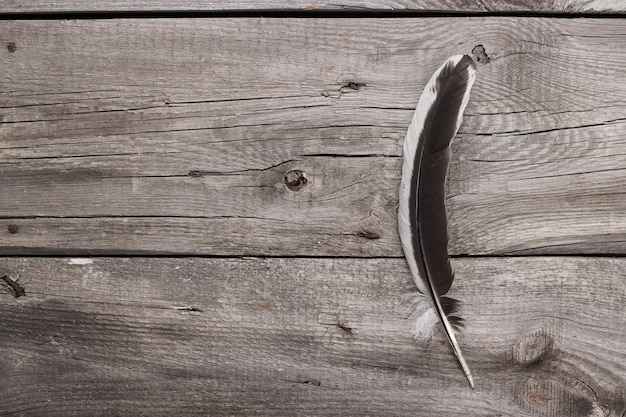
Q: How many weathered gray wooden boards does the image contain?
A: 3